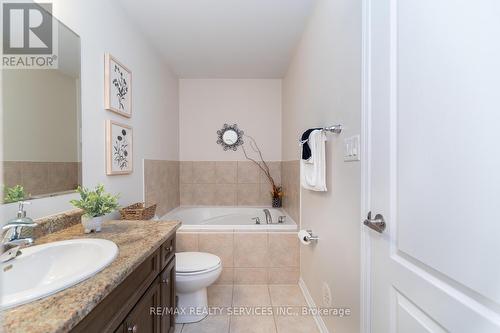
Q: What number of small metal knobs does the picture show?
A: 3